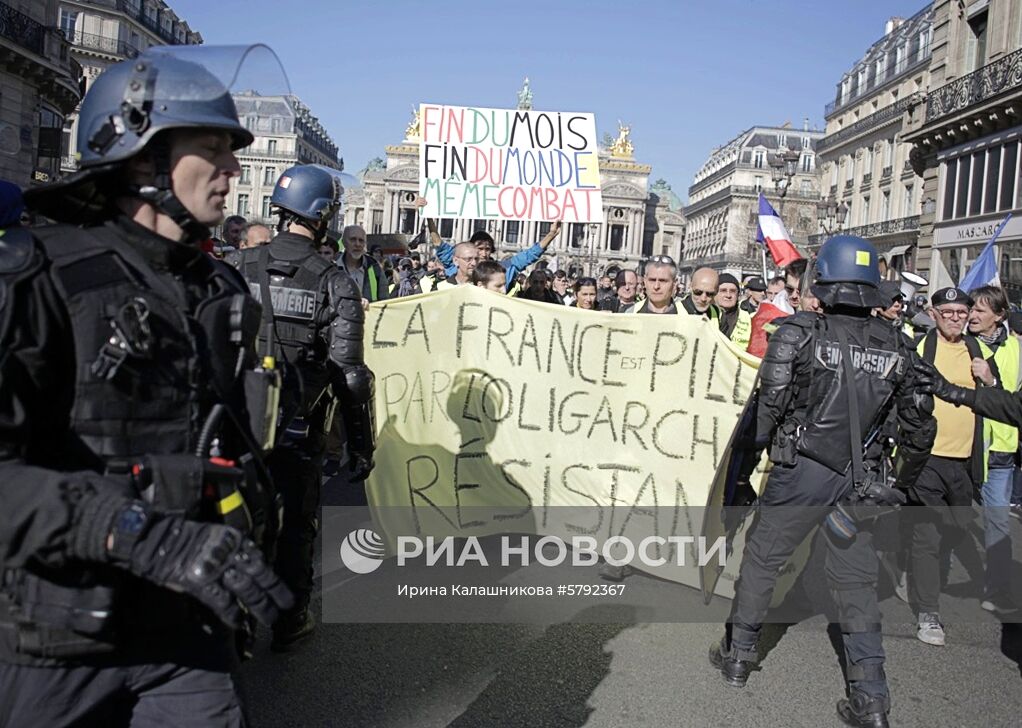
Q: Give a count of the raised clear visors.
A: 2